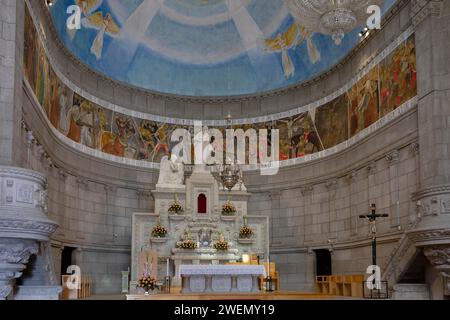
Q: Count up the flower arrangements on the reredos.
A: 6